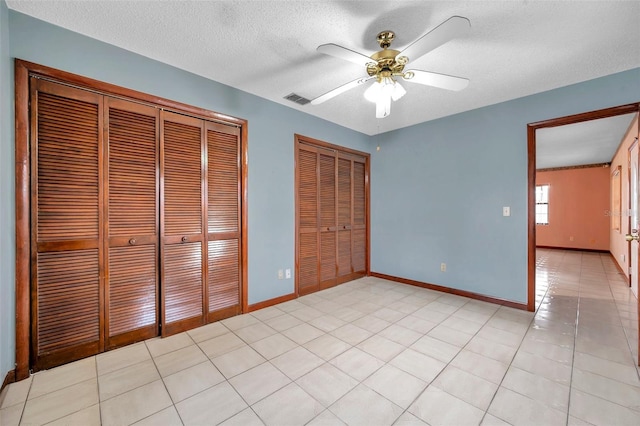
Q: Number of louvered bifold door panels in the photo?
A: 8